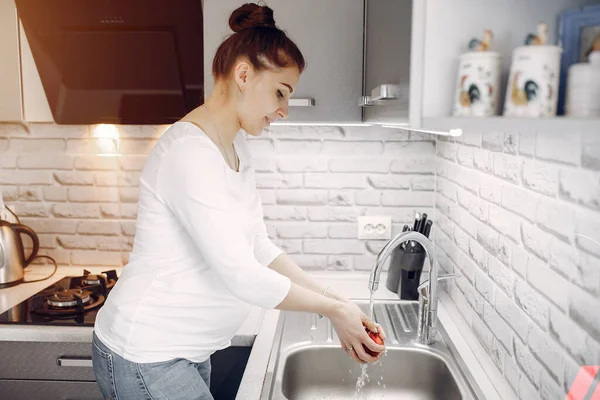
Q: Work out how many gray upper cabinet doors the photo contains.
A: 2